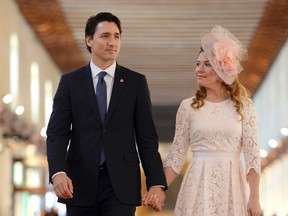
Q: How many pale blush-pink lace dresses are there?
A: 1